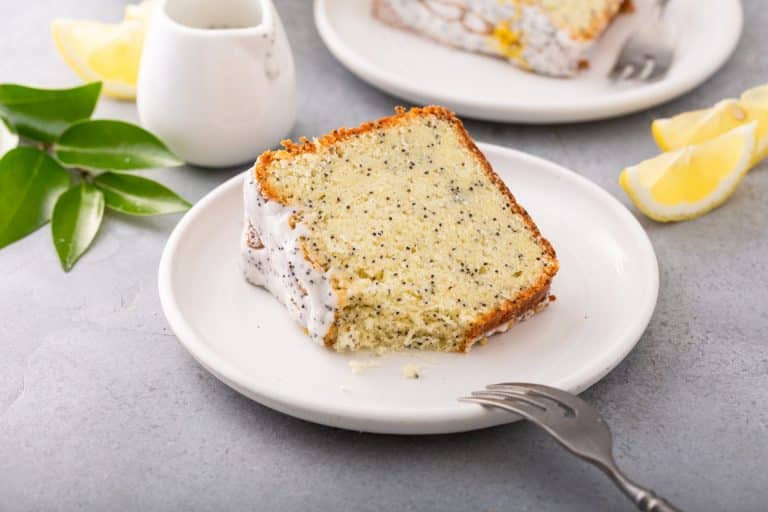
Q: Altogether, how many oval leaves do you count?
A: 5